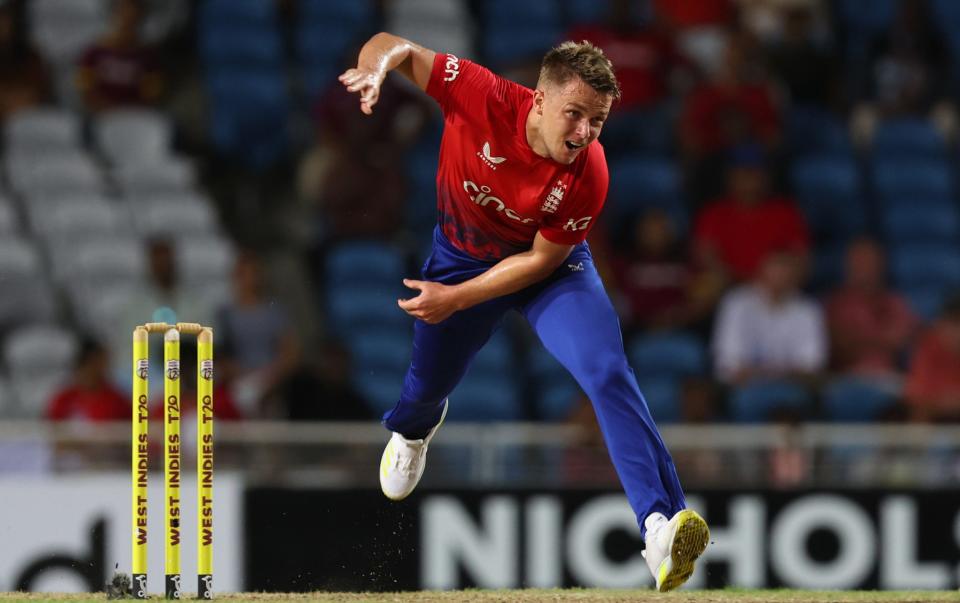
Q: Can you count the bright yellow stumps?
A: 3